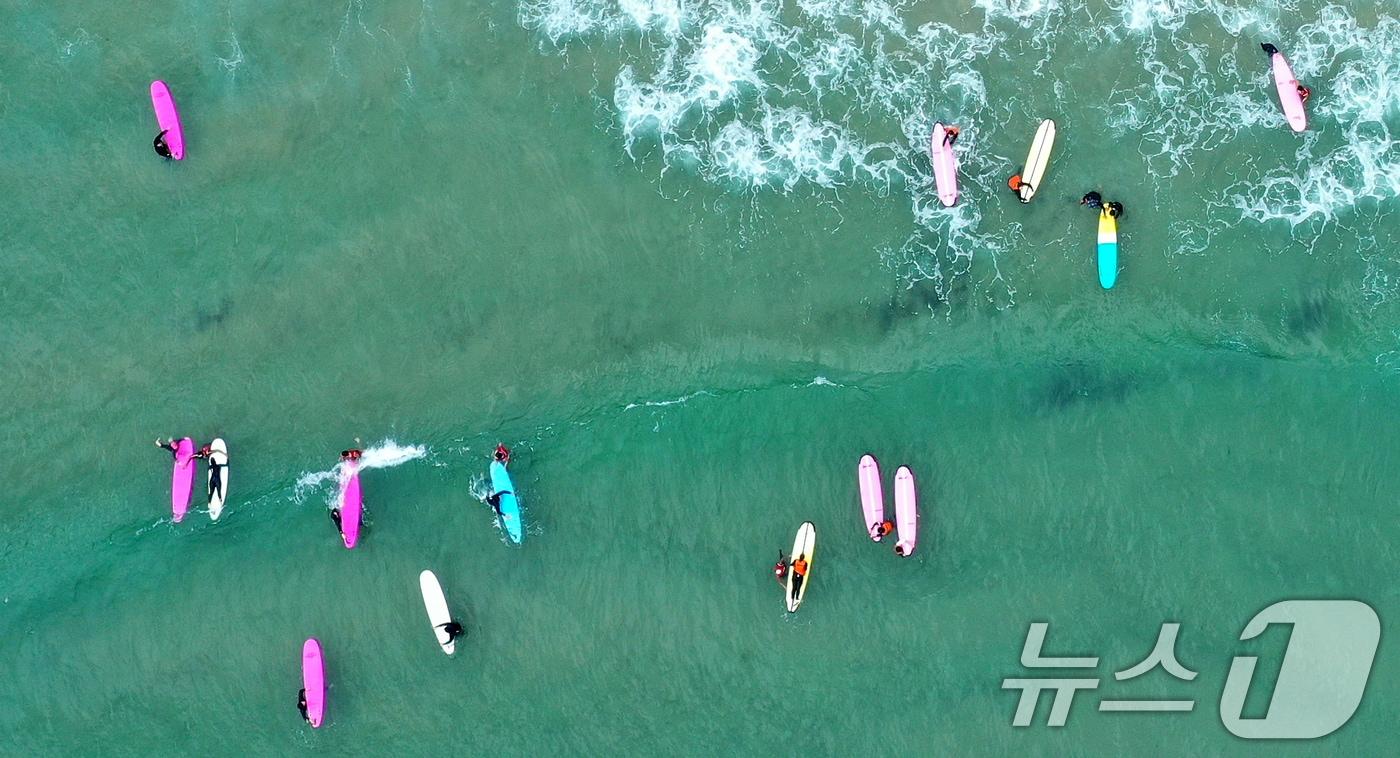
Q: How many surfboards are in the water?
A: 14